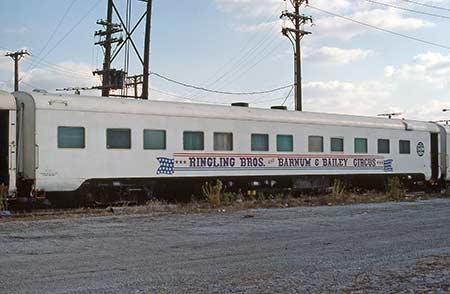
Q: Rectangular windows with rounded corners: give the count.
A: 12